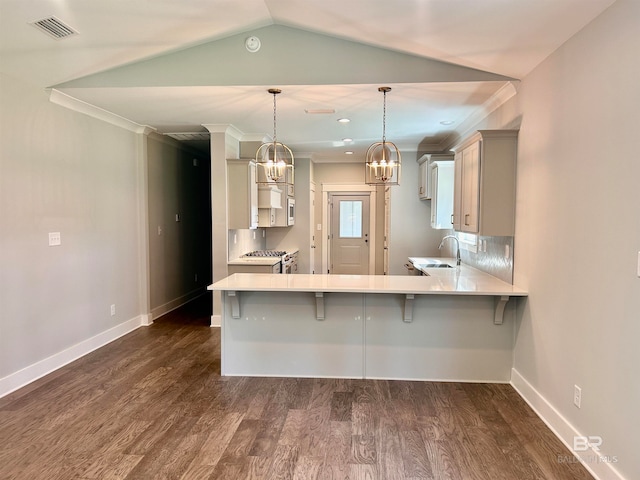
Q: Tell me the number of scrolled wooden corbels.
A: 4